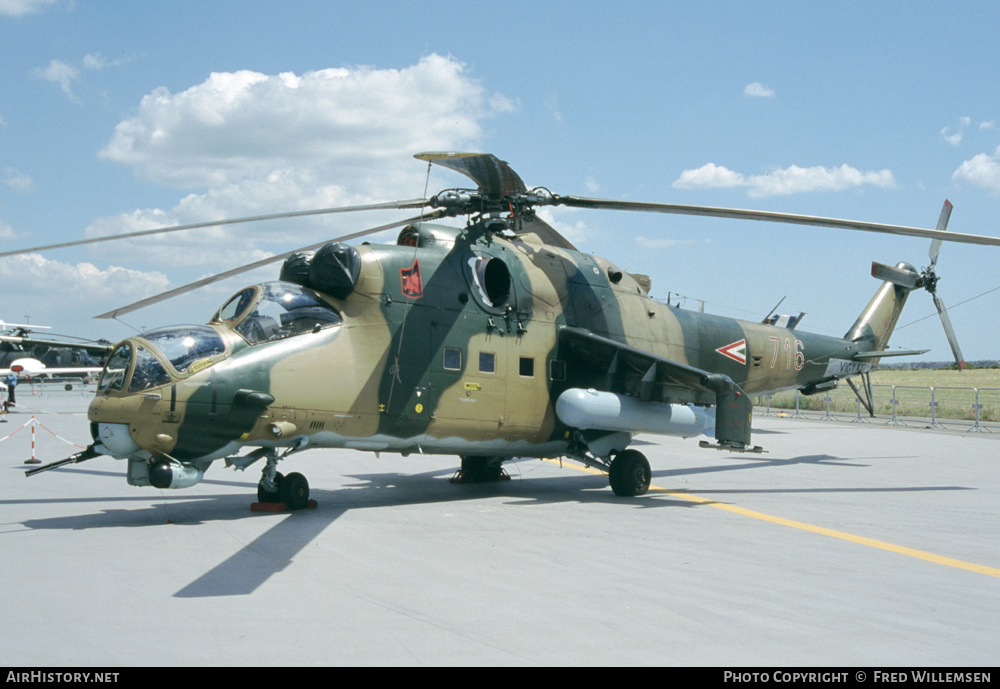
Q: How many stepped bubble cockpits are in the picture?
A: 2